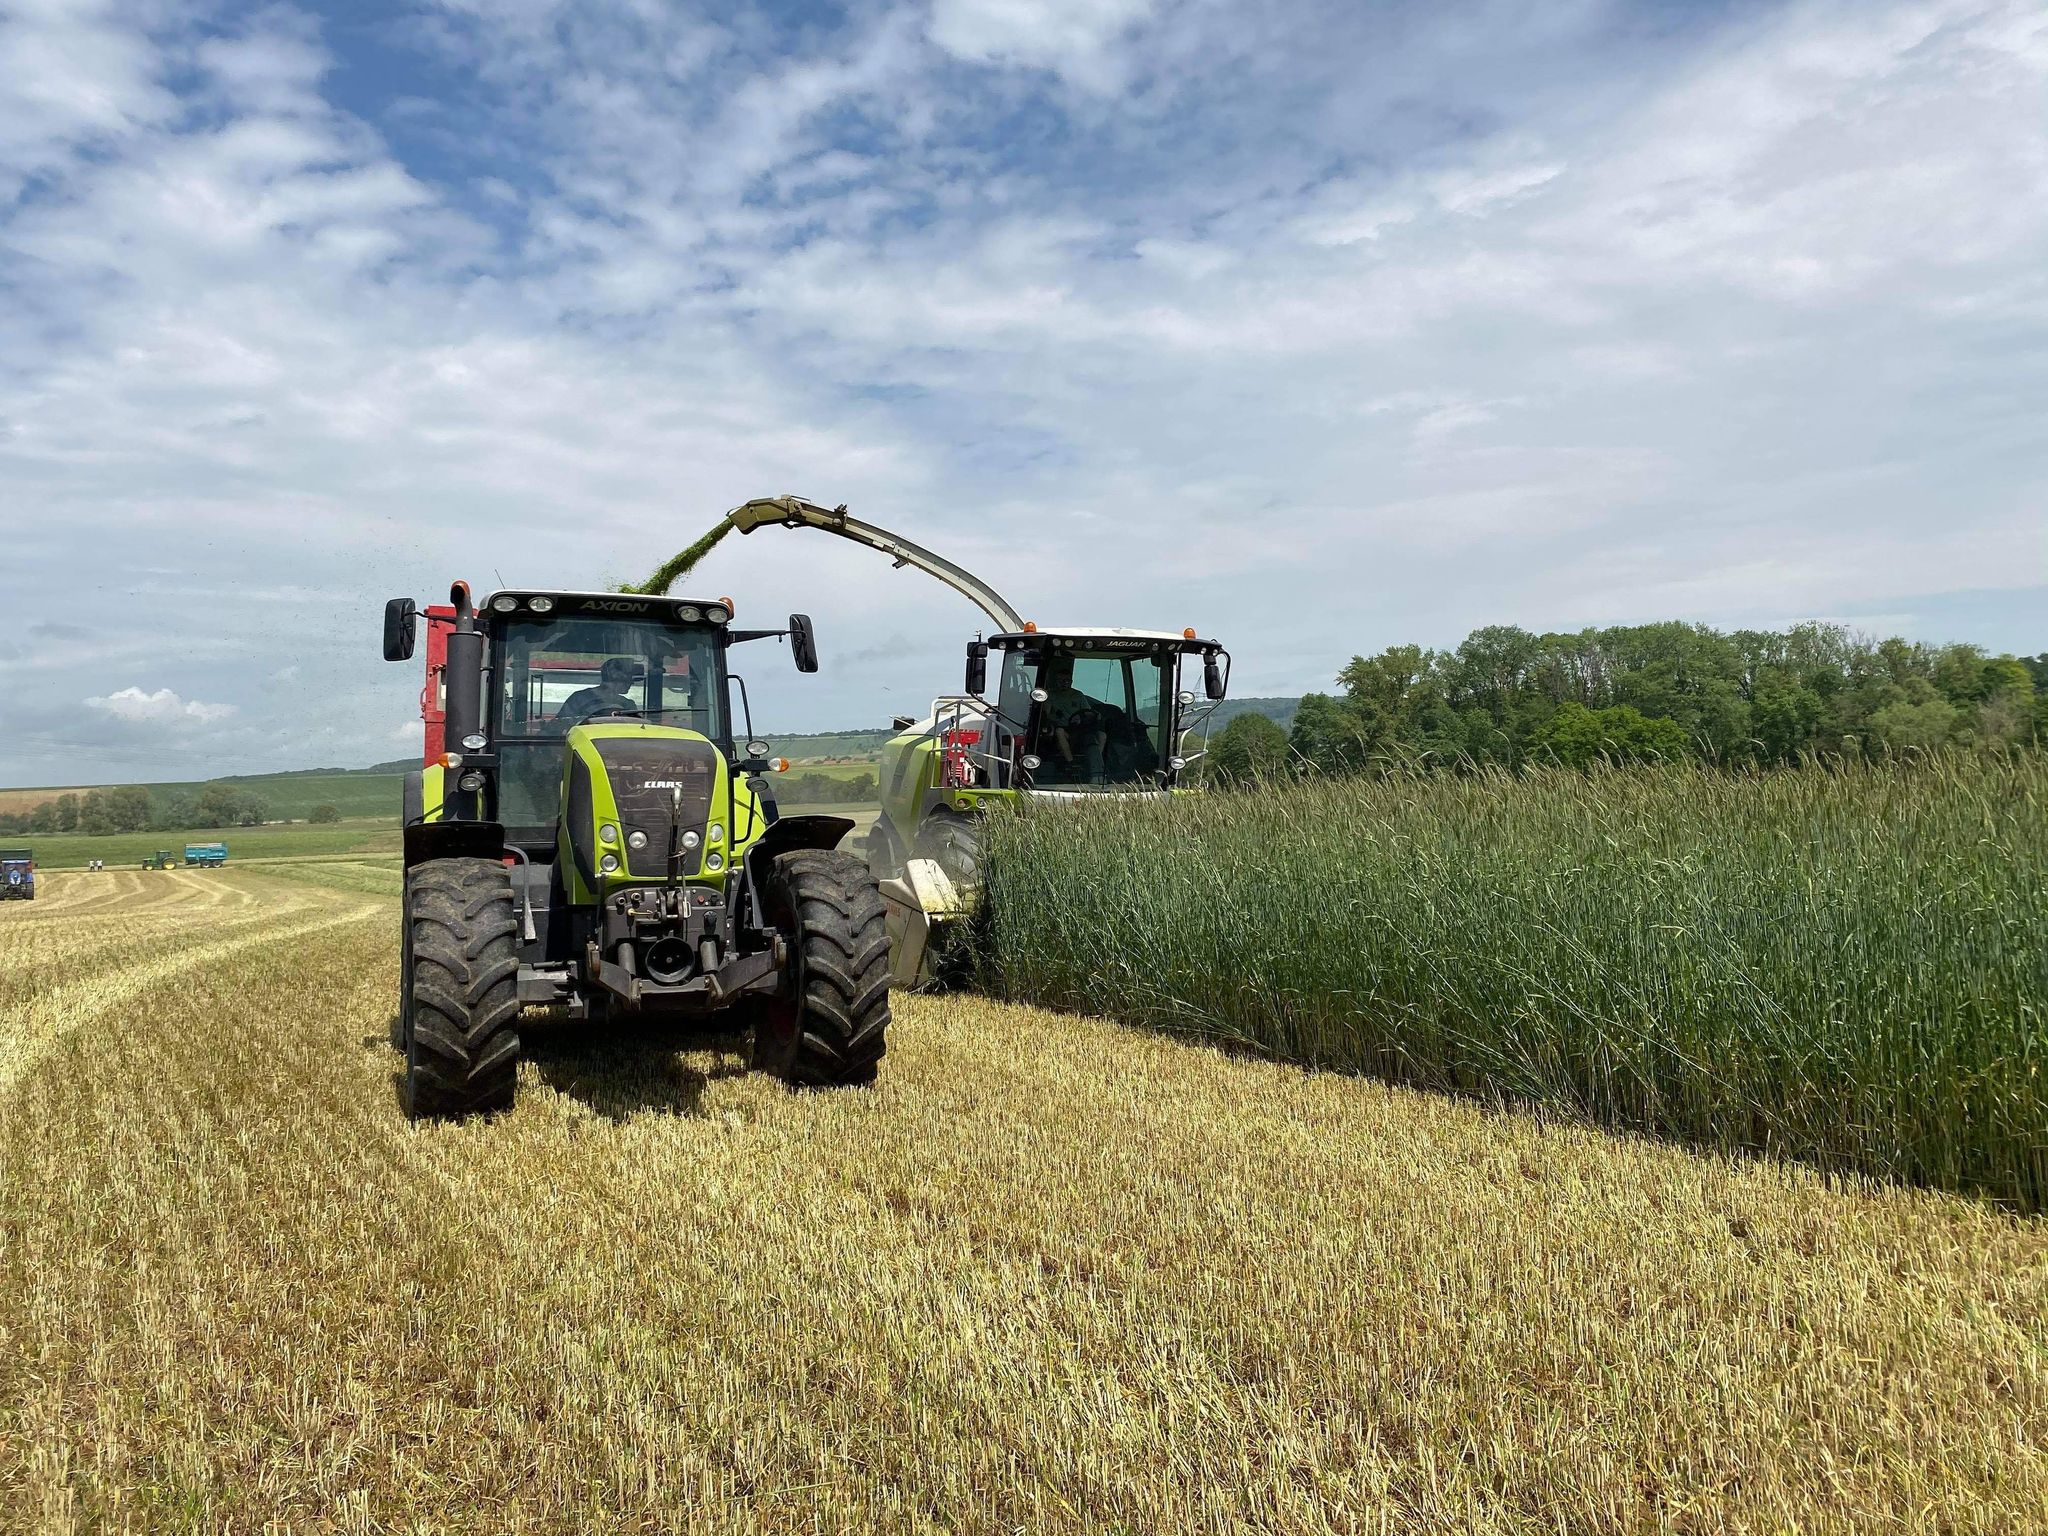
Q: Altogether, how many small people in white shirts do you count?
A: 2